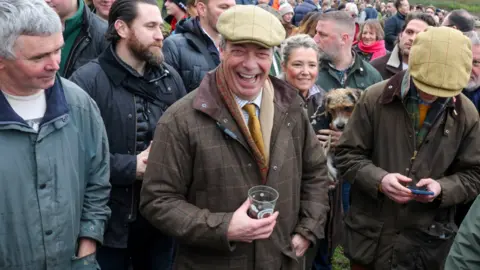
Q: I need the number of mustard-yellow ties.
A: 1